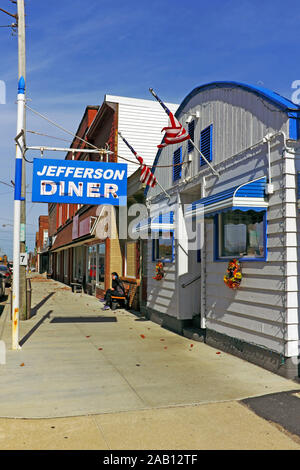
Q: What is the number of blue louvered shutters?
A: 3